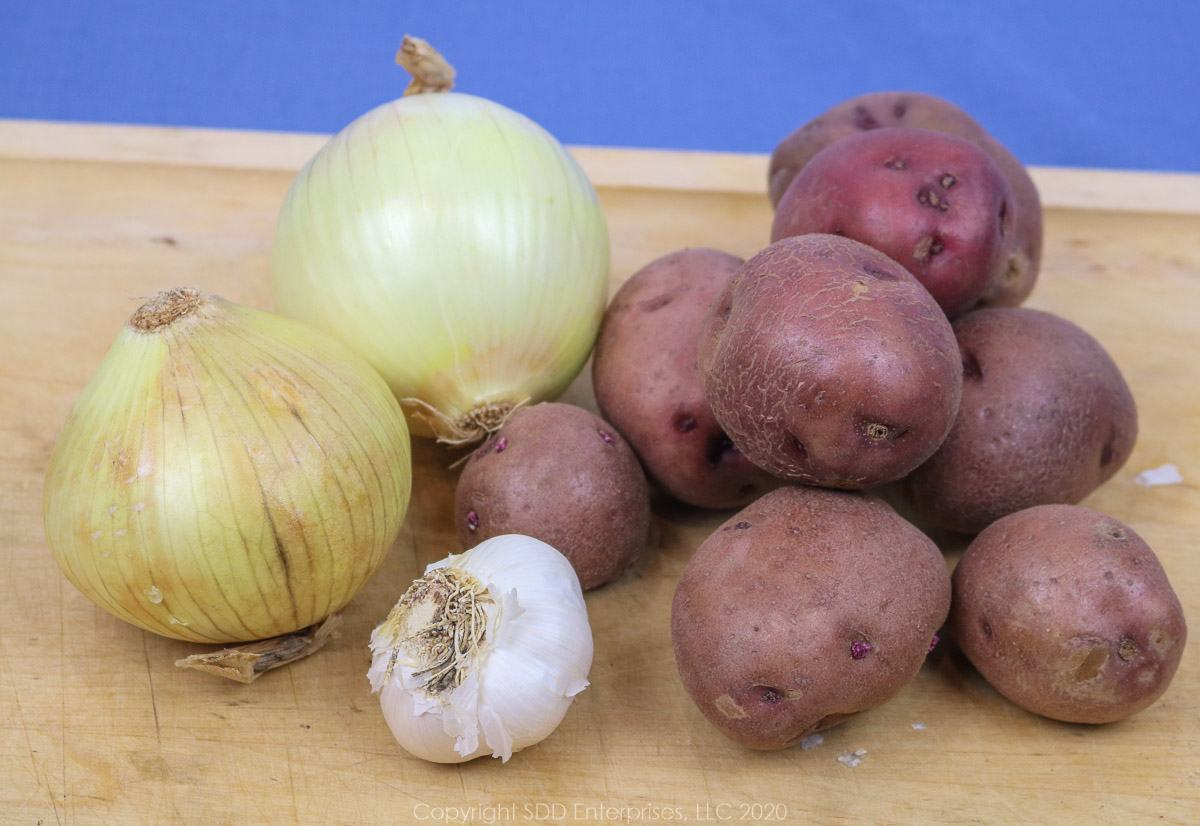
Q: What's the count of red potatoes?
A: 8